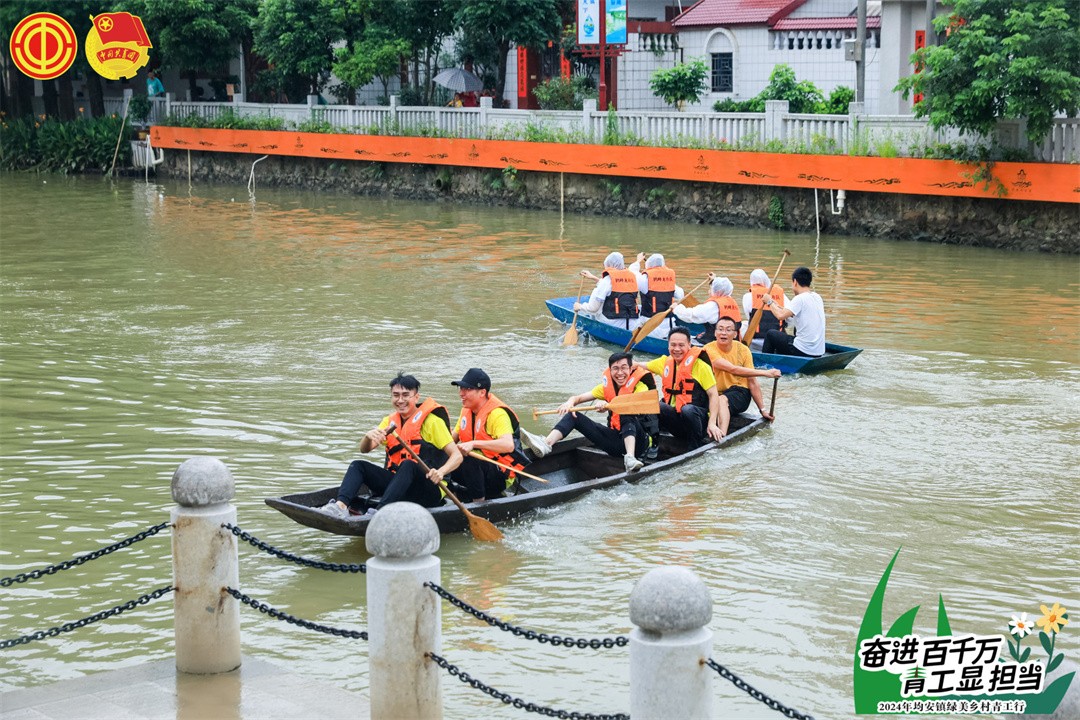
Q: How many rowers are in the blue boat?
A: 5